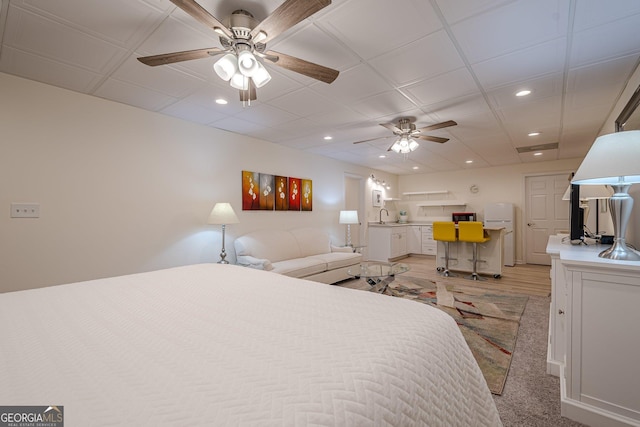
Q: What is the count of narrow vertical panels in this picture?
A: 5